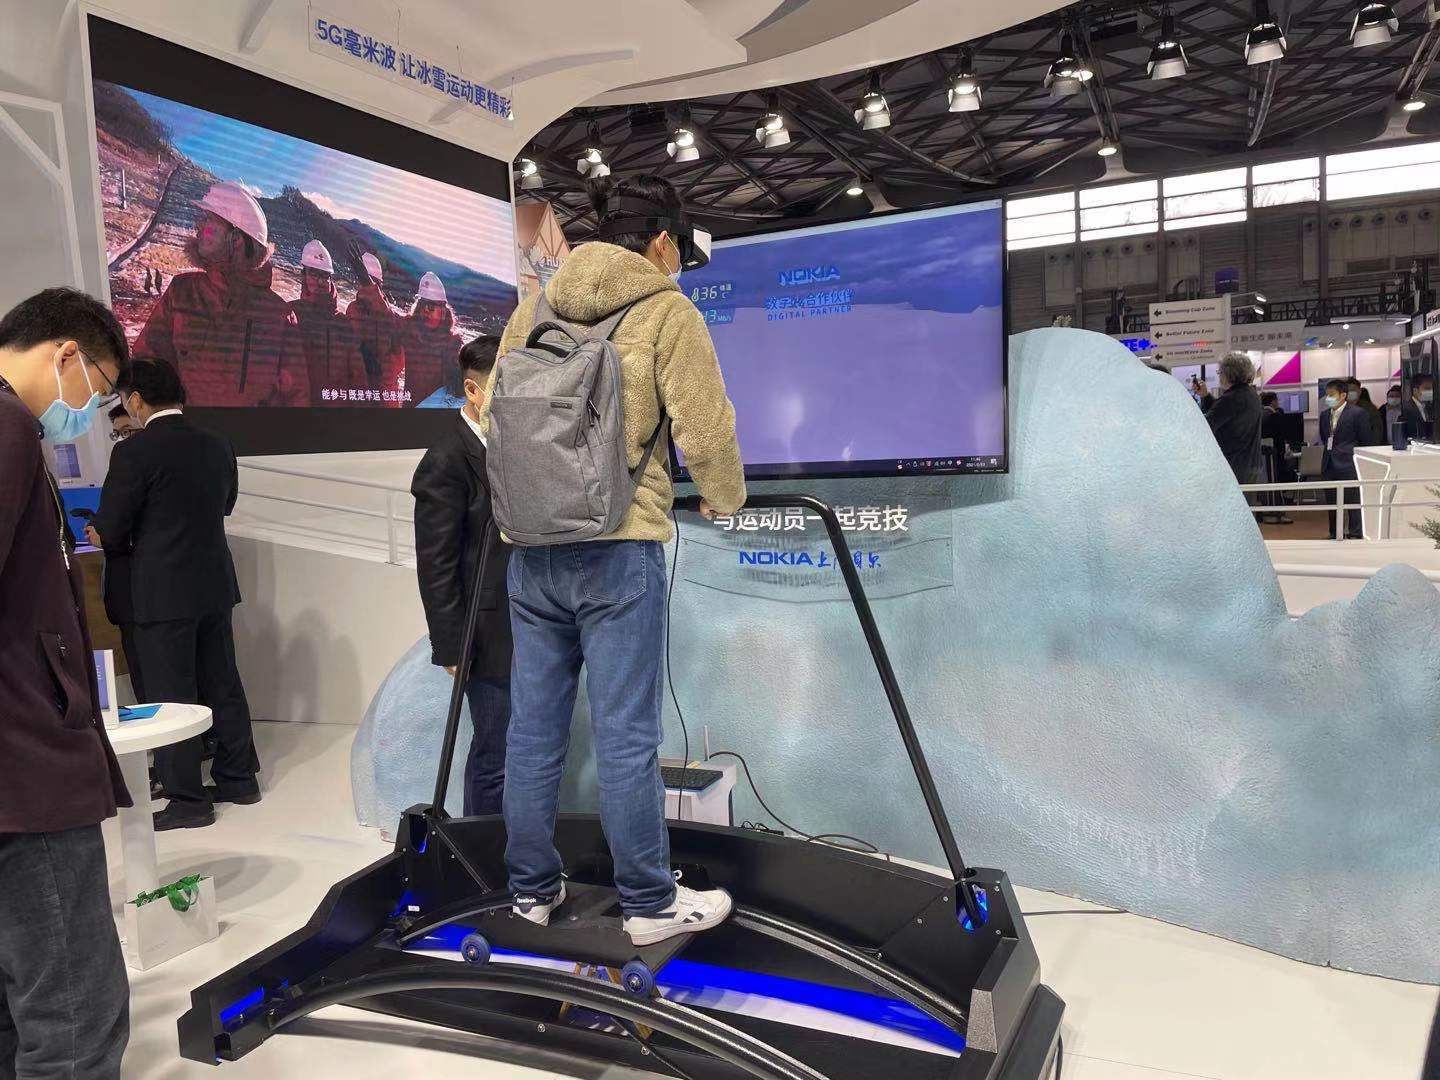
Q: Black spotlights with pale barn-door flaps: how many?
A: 10